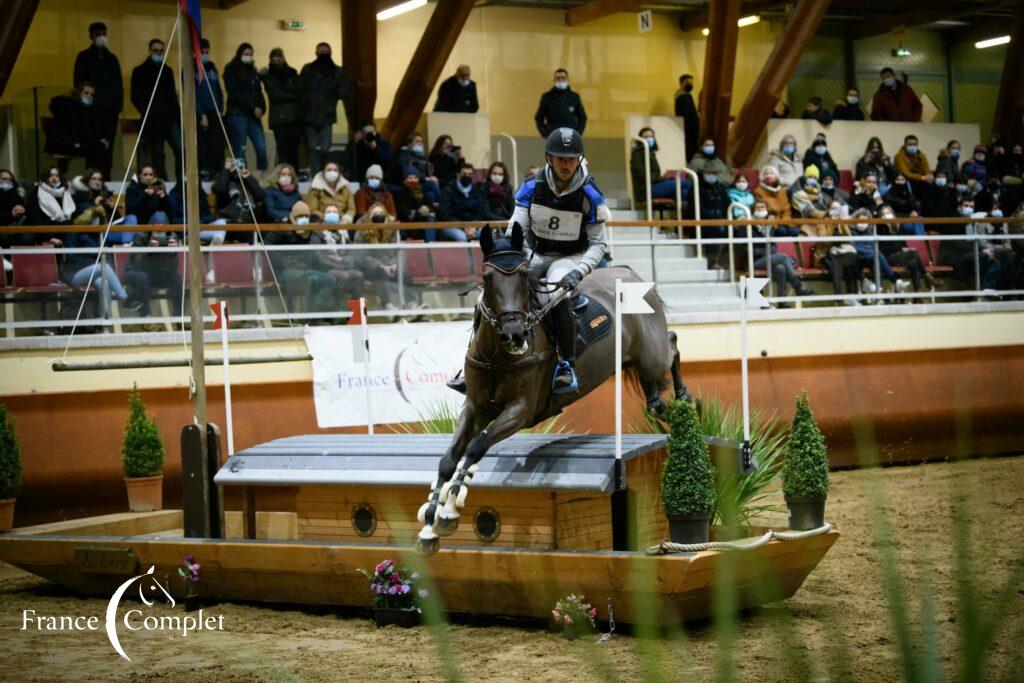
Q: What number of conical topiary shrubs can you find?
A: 4